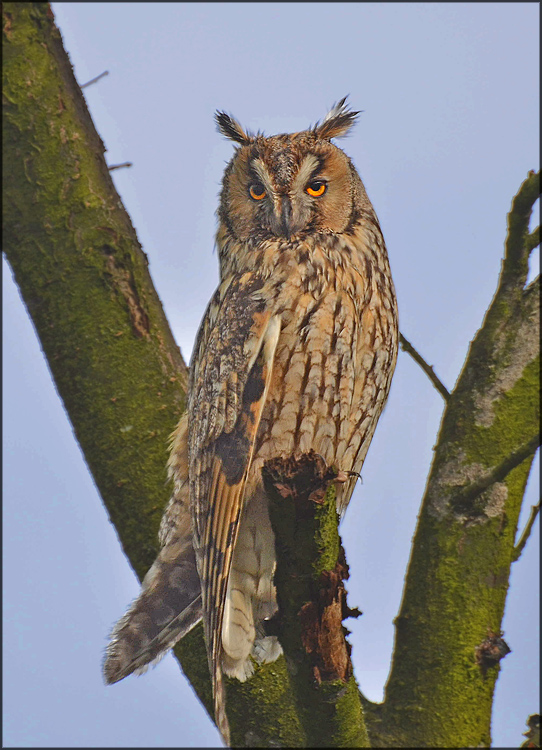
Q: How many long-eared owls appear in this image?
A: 1